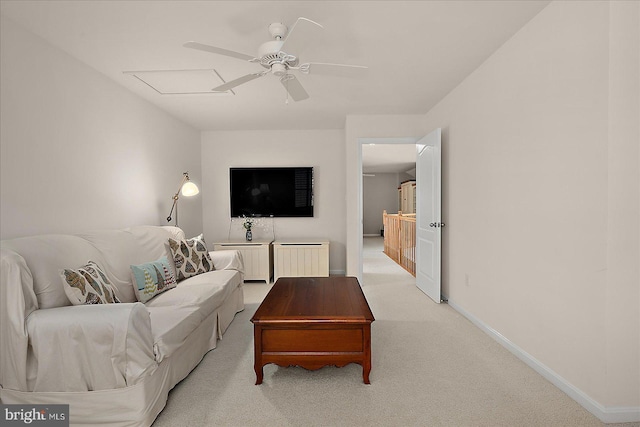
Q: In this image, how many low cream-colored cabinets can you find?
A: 2